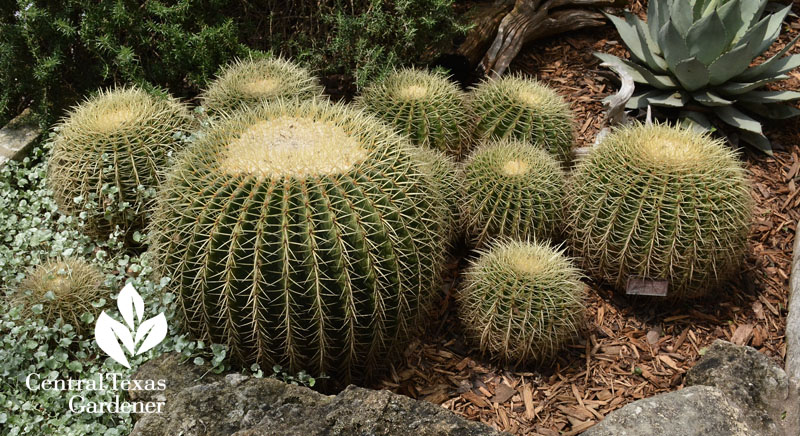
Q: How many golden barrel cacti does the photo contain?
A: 10